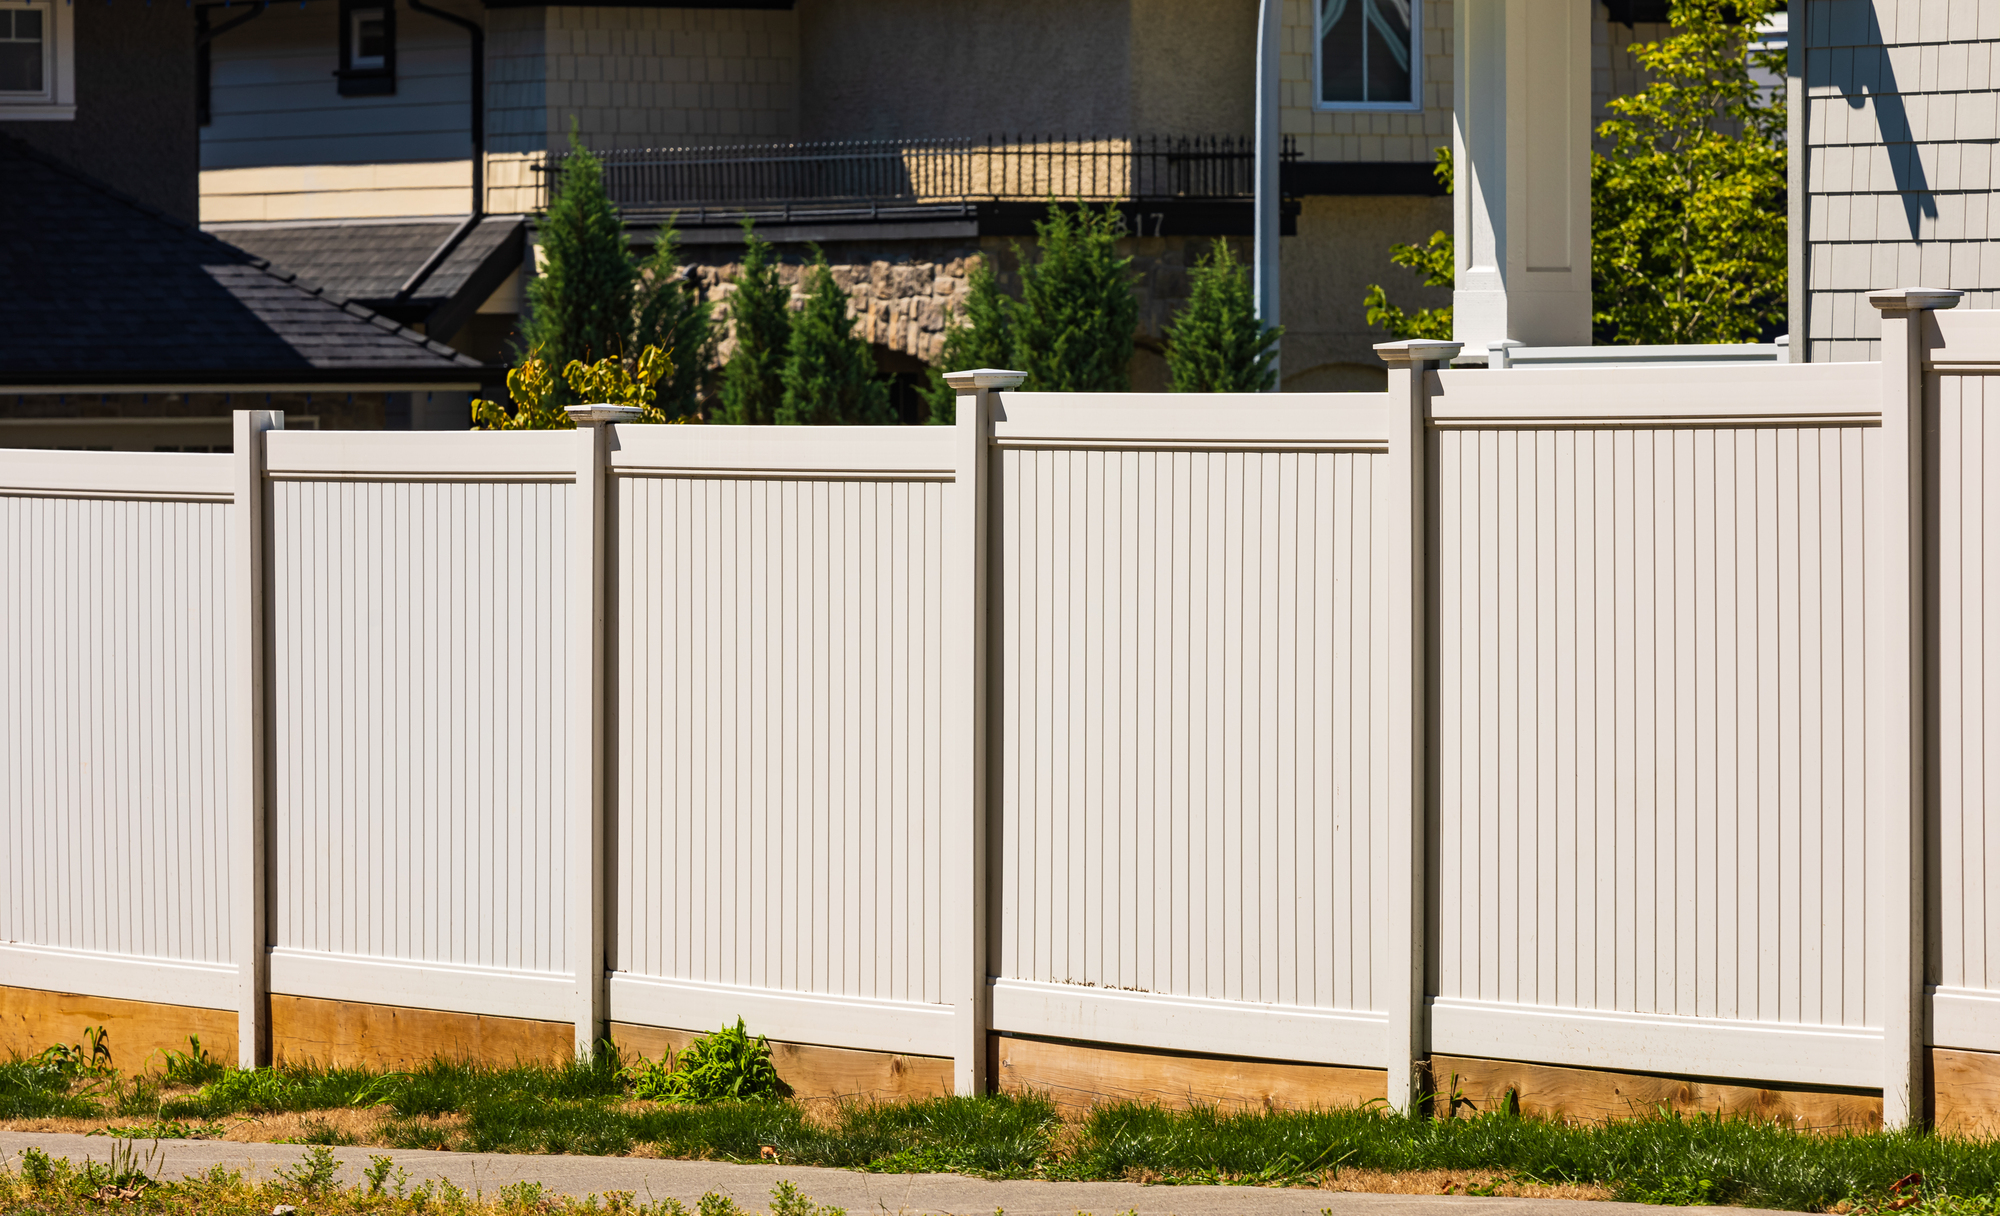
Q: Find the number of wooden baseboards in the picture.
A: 6